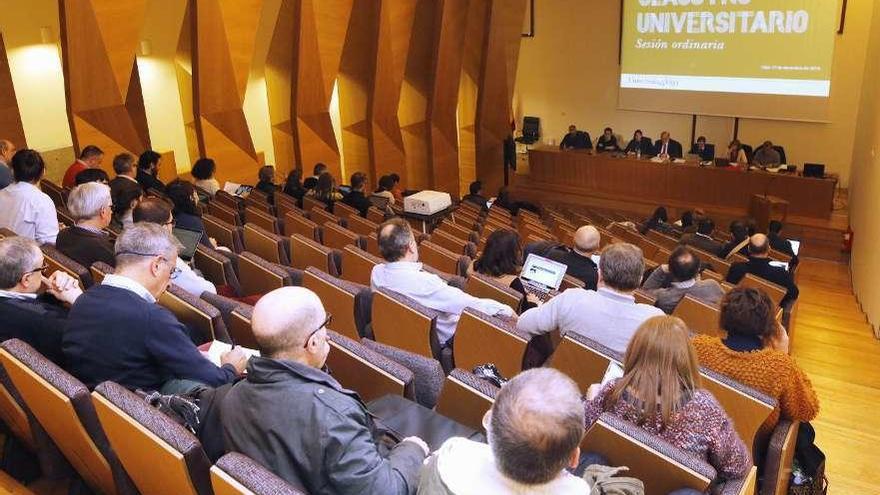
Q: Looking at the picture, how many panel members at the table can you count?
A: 7